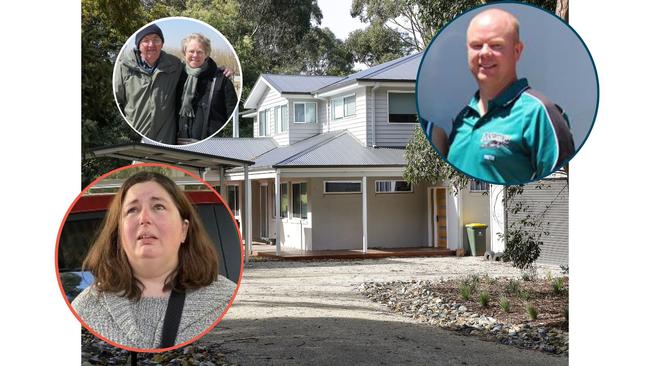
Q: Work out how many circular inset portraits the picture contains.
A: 3